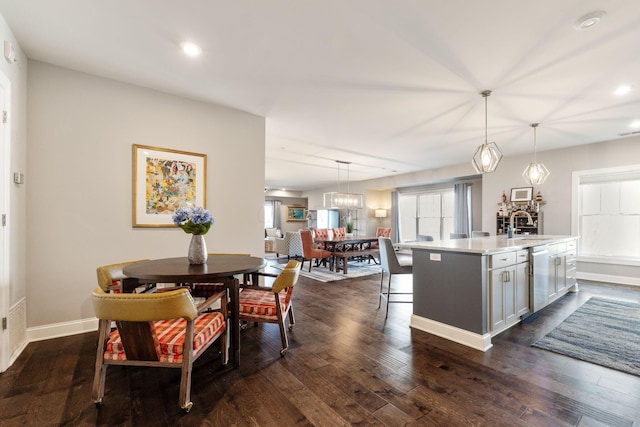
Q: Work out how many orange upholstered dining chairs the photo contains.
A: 4